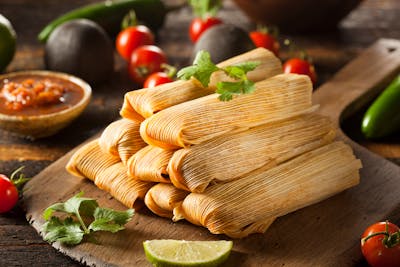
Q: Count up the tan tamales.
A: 9